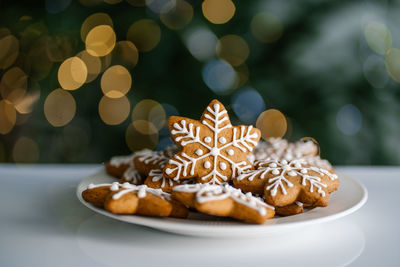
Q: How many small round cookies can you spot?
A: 0